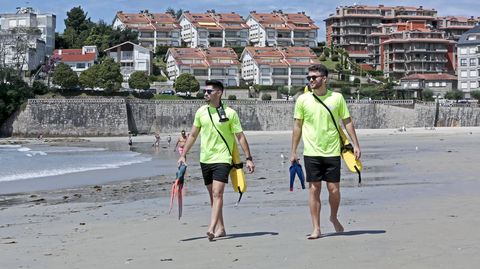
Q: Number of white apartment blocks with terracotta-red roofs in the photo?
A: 5